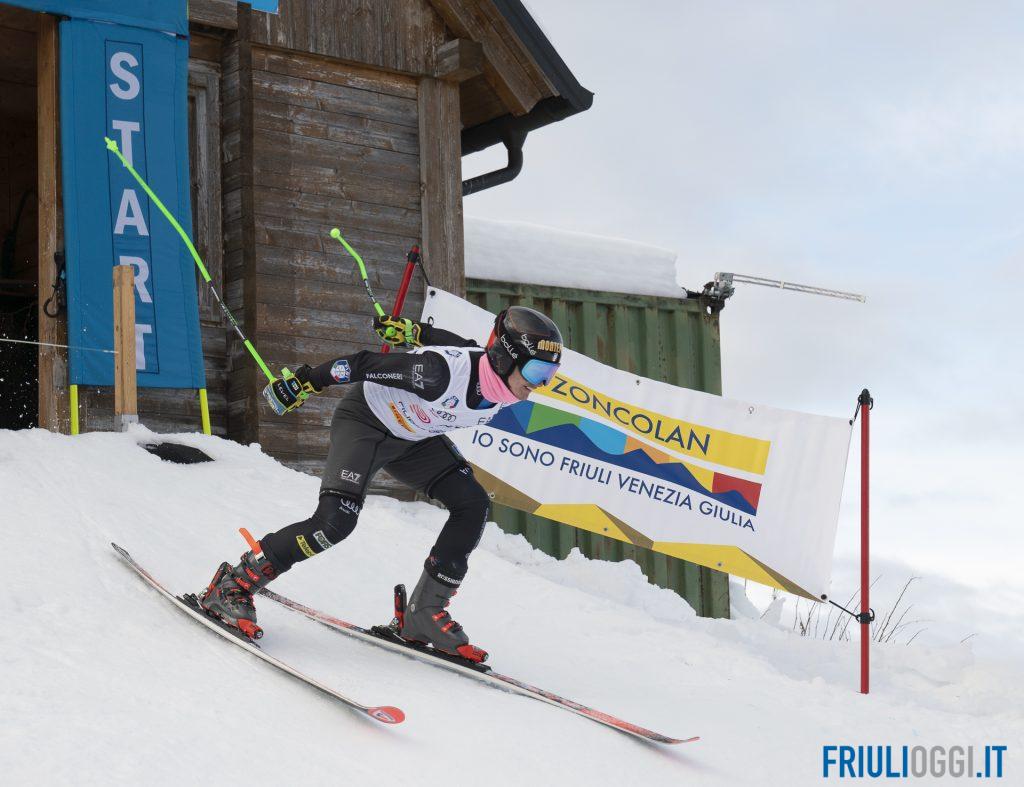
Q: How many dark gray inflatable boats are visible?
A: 0